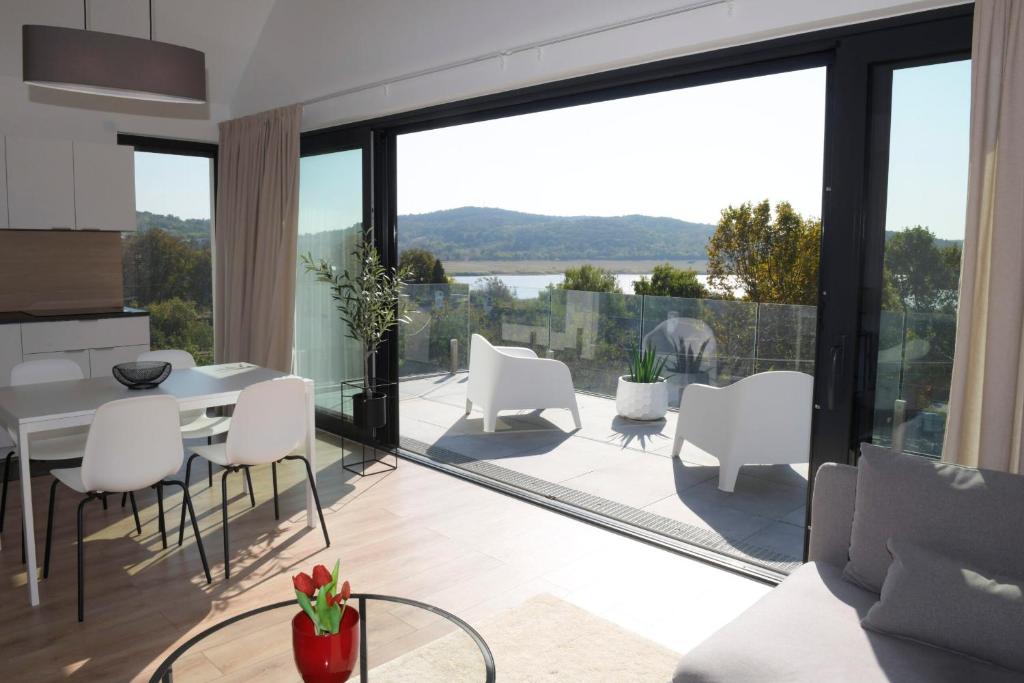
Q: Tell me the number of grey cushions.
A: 2